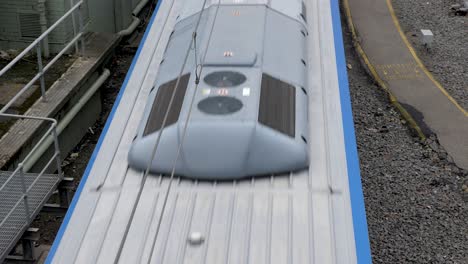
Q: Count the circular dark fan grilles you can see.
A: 2